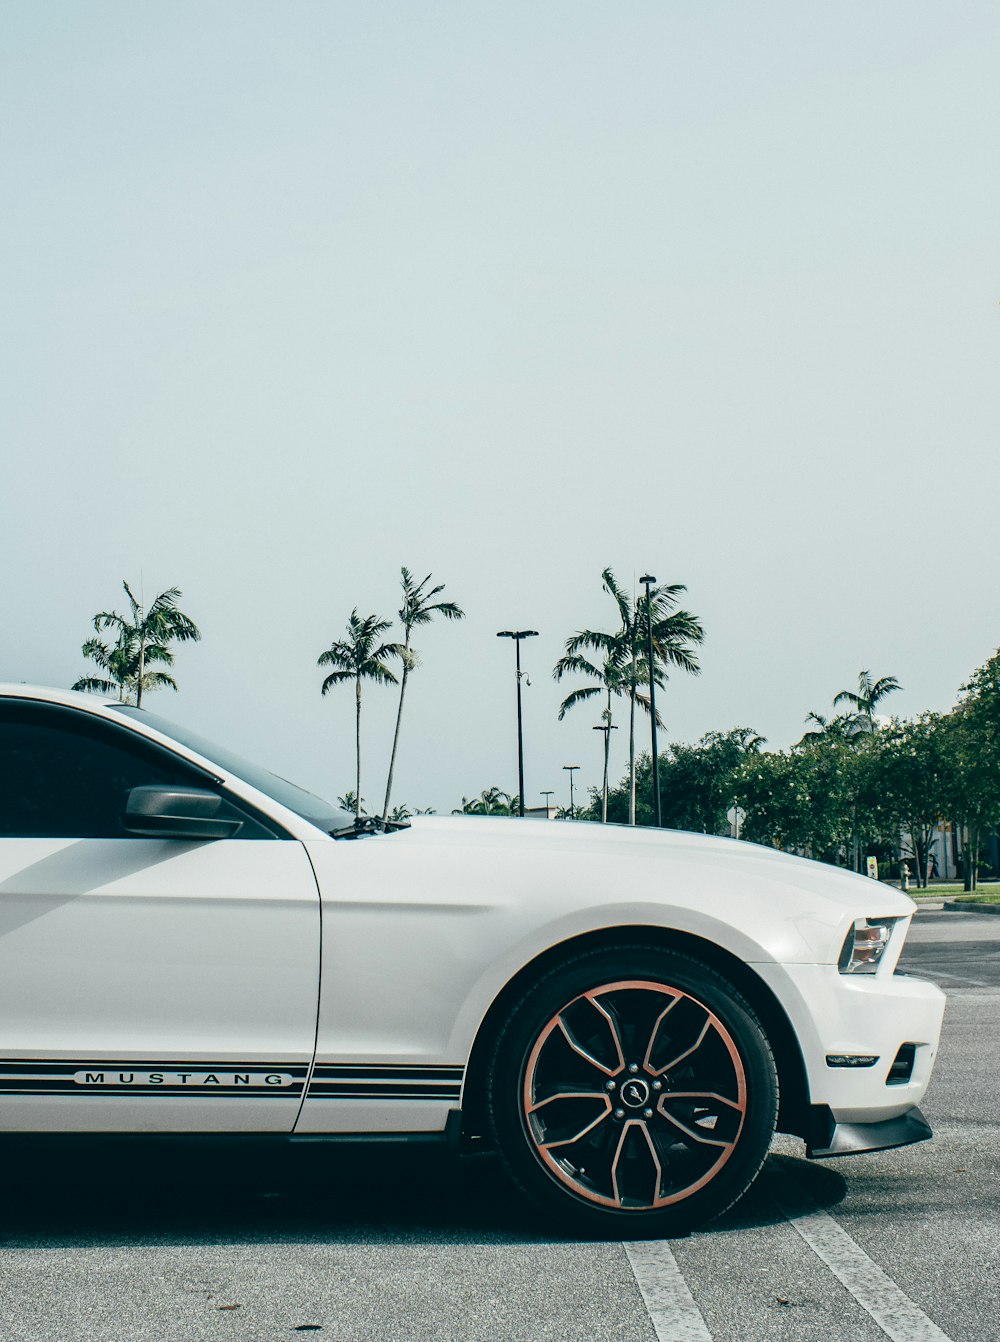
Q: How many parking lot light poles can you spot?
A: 5